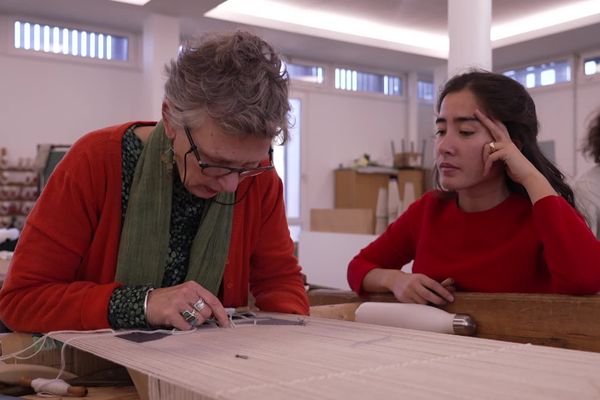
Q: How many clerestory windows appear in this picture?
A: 6